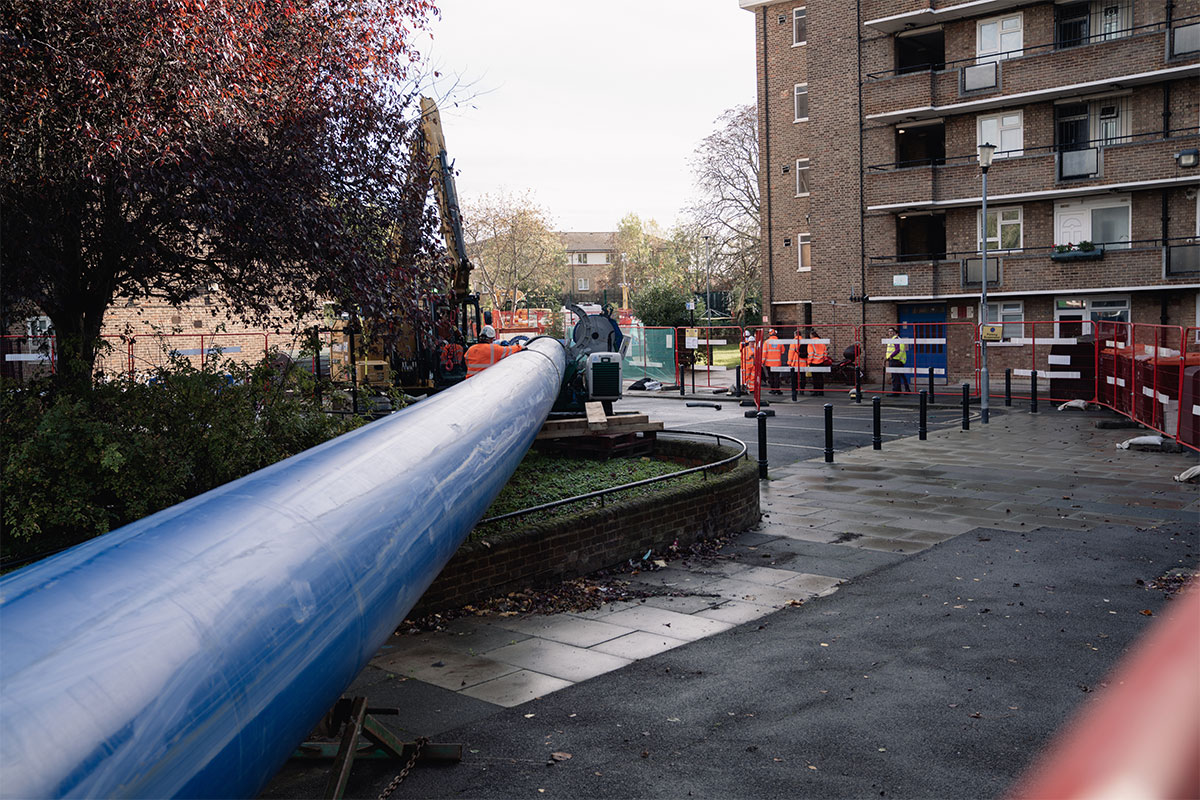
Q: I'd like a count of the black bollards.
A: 12